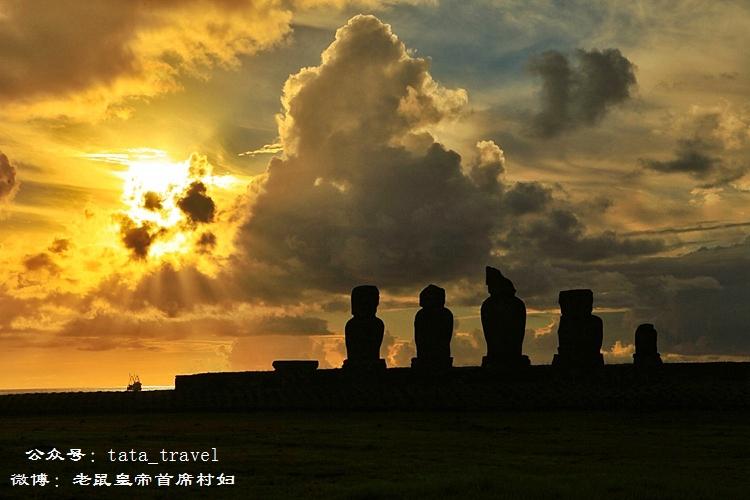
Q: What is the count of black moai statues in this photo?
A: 5